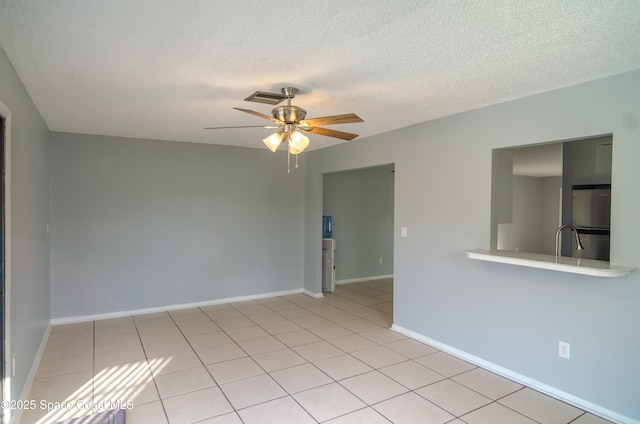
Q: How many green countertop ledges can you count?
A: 0